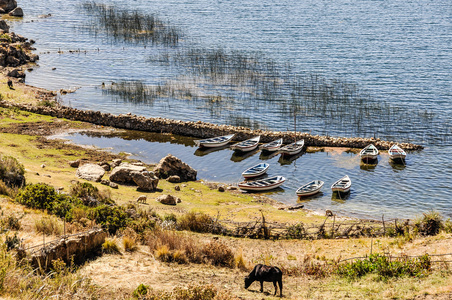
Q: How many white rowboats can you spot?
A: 10